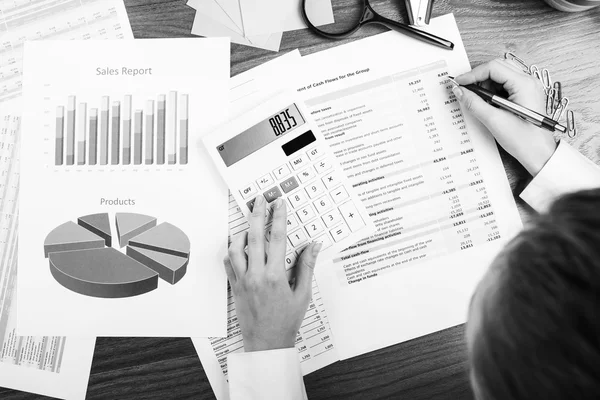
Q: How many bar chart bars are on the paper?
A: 12